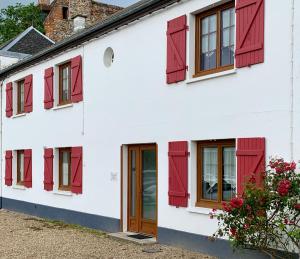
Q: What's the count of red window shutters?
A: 12